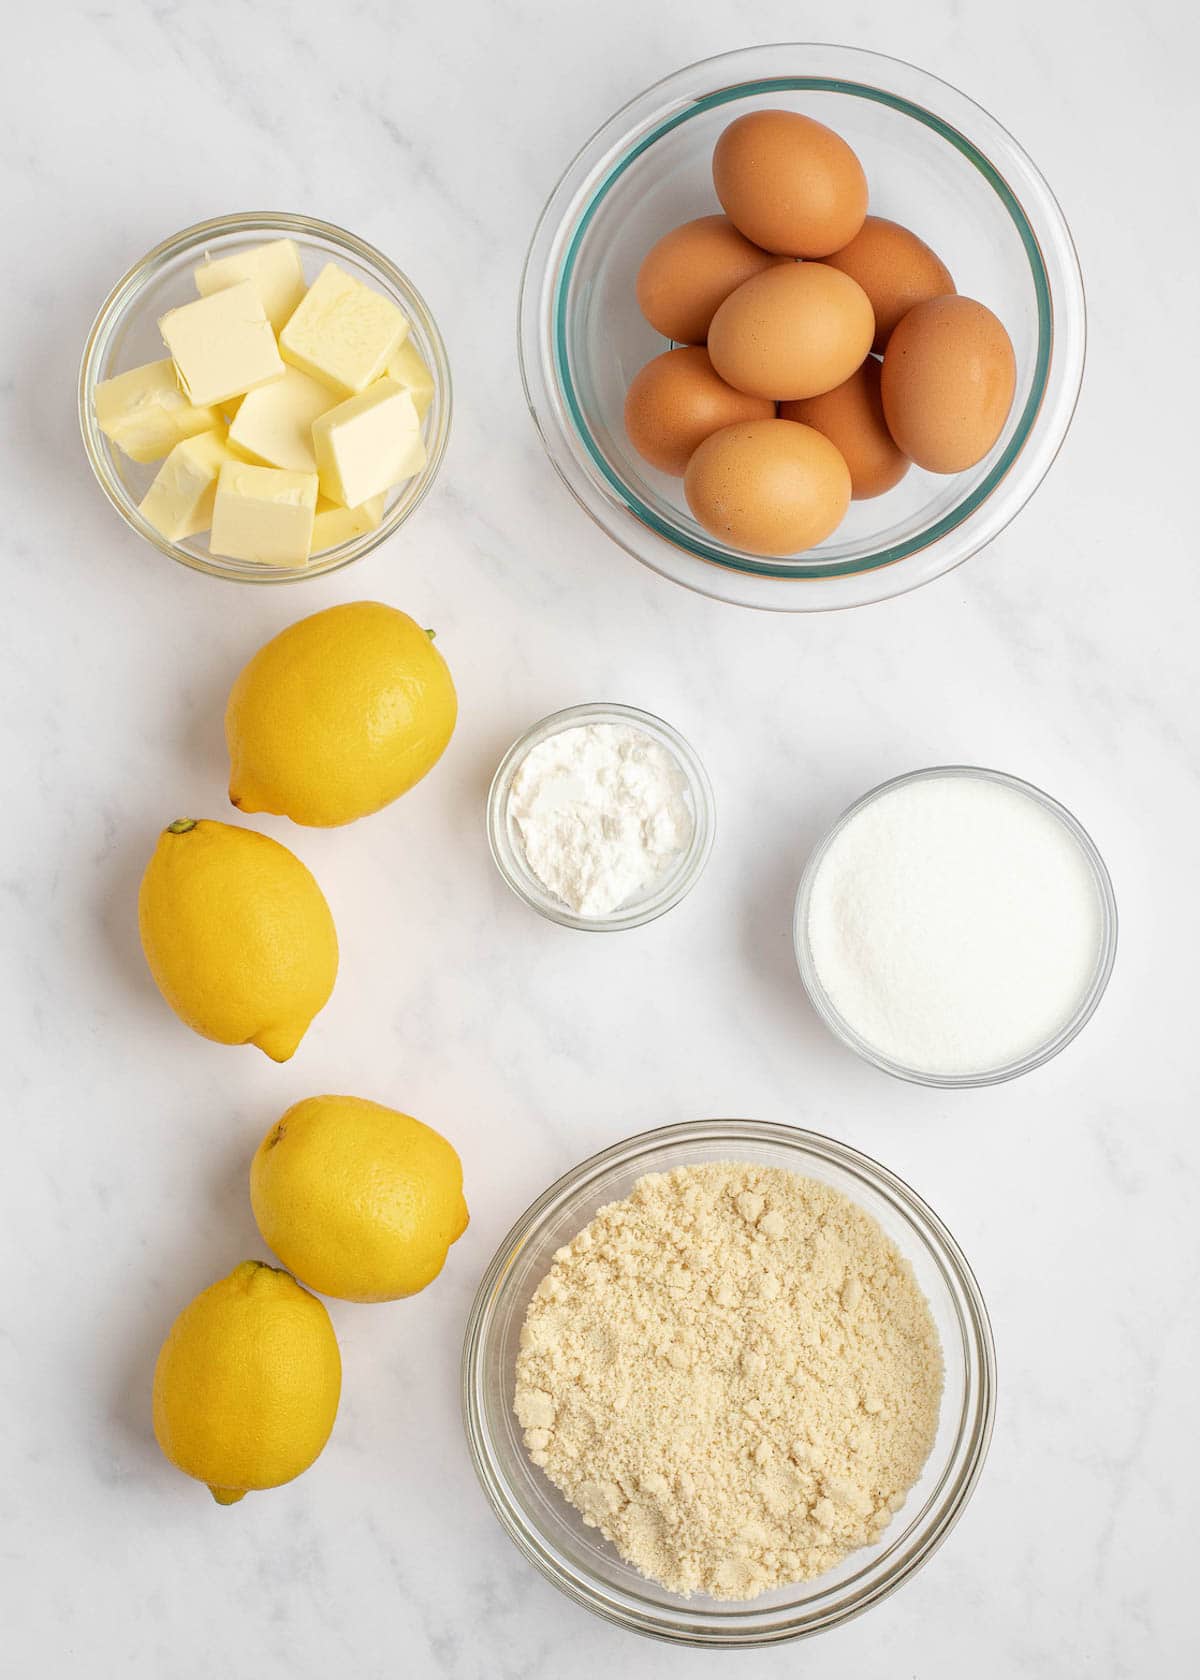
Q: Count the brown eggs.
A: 8